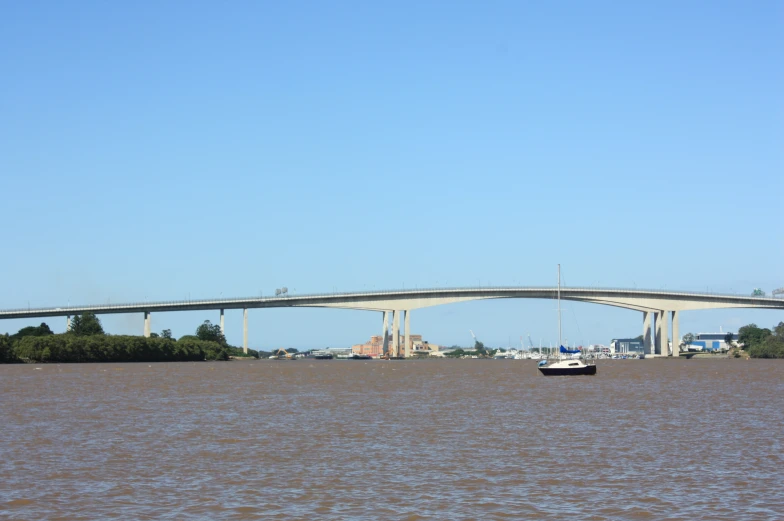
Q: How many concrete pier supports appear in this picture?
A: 11